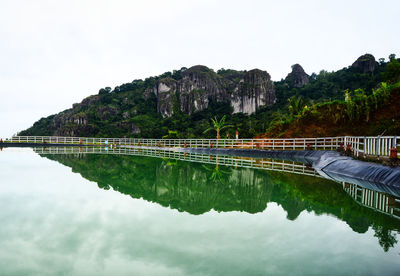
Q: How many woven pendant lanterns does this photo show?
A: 0